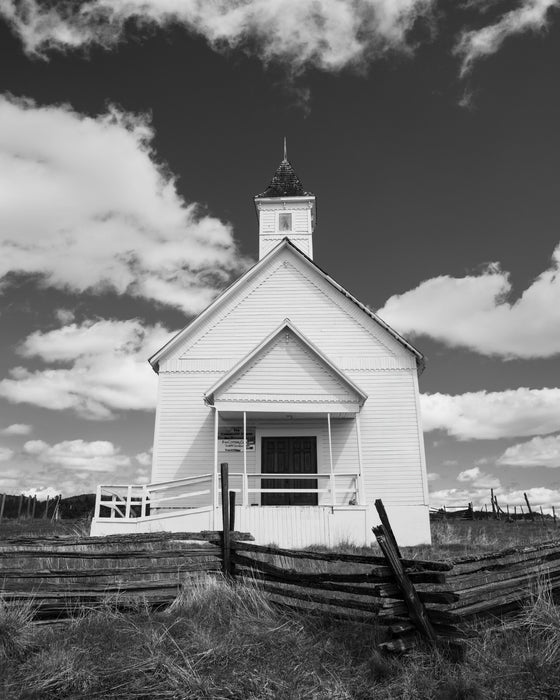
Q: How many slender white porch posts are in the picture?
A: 4